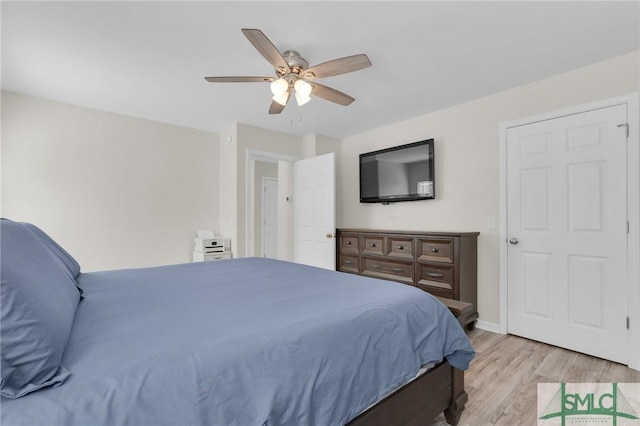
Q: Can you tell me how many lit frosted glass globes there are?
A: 4